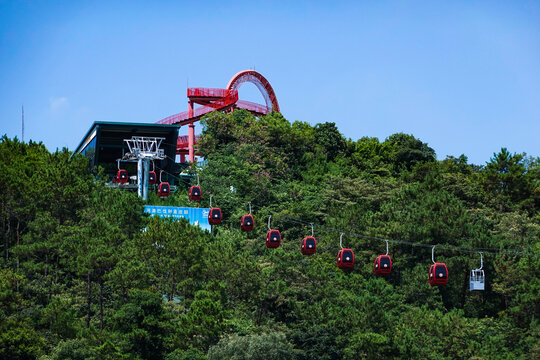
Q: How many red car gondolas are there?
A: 11